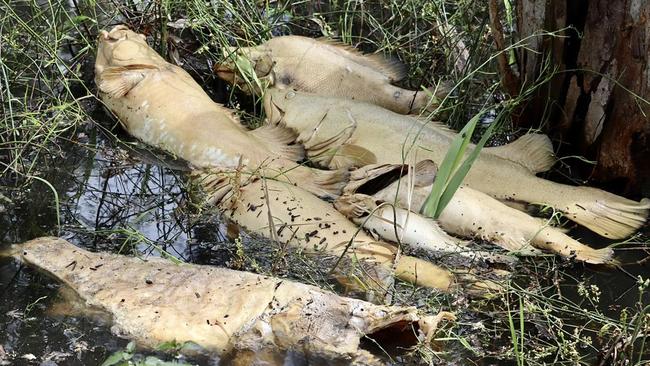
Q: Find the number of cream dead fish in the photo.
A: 7